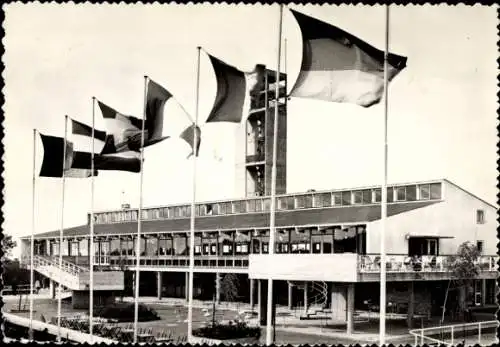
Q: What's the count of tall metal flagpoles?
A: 7